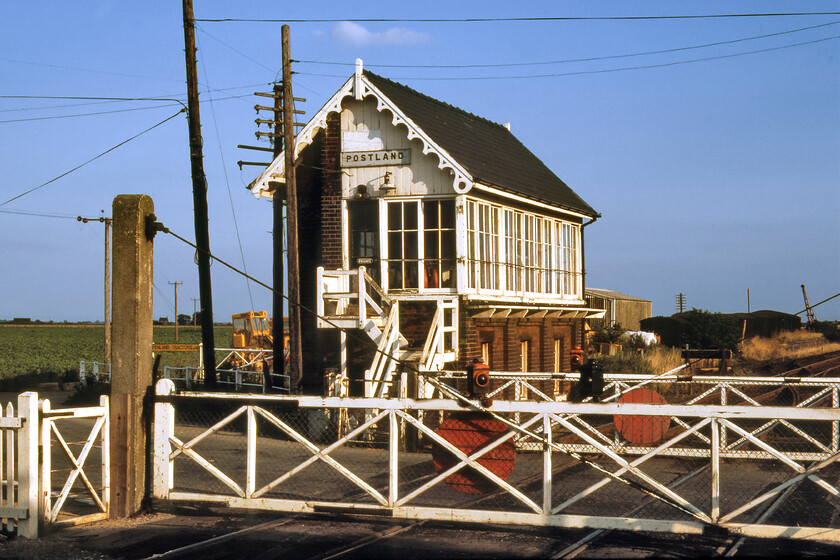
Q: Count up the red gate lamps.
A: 2